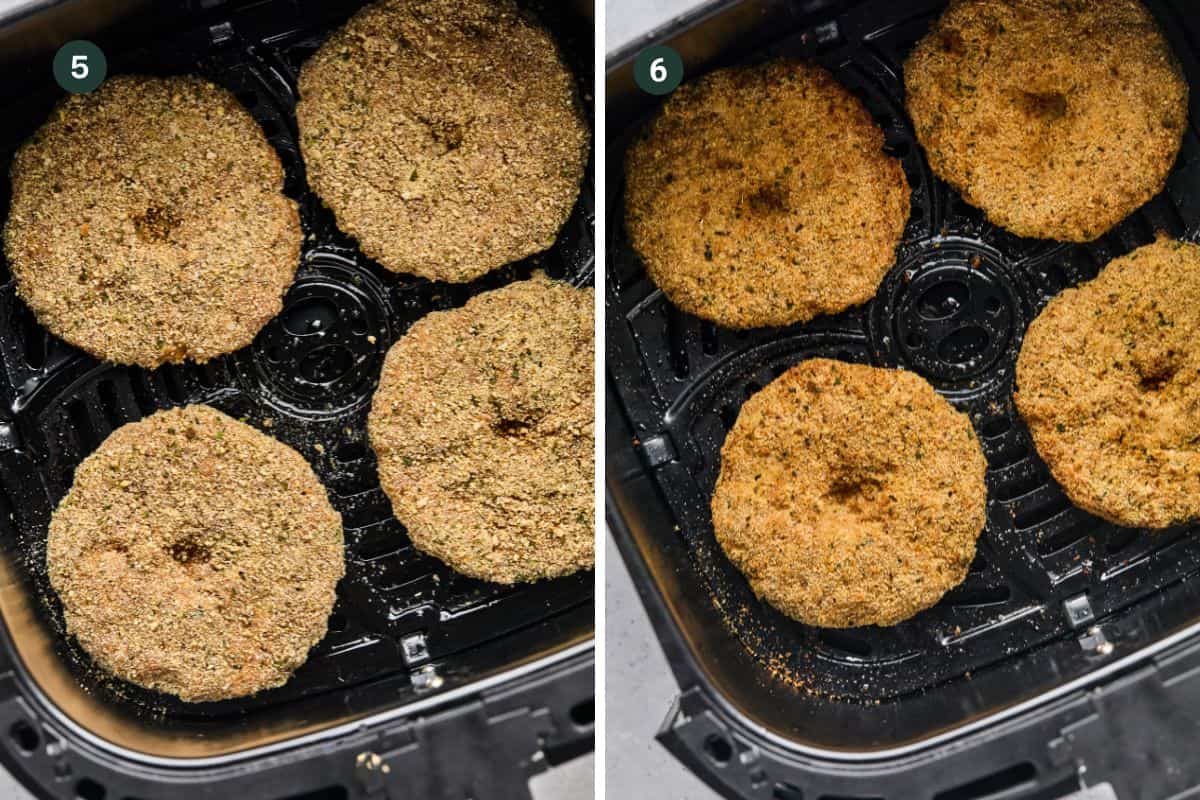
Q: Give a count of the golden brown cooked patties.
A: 4